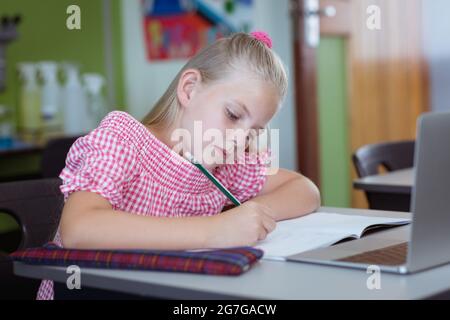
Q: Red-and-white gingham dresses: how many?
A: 1